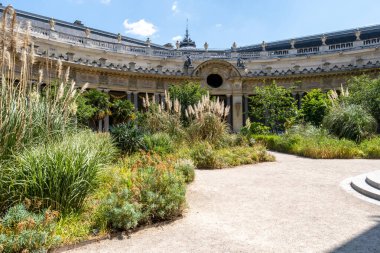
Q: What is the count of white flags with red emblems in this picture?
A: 0